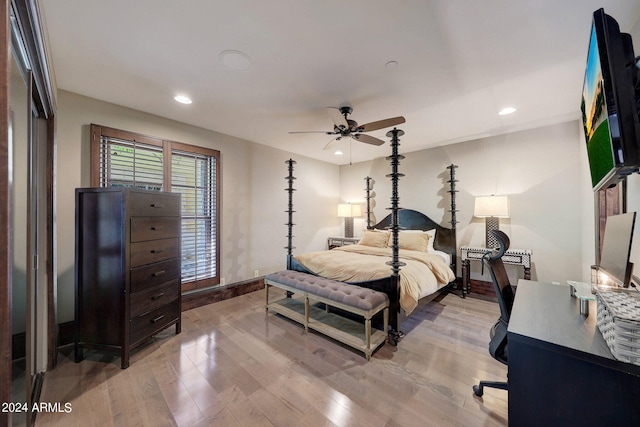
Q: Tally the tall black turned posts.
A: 4